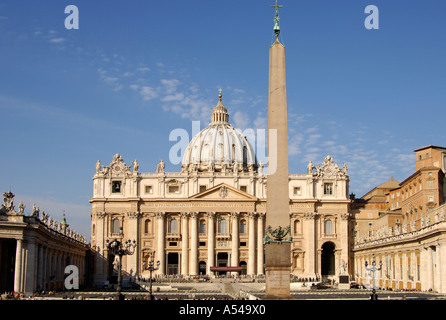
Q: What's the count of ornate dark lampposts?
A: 3